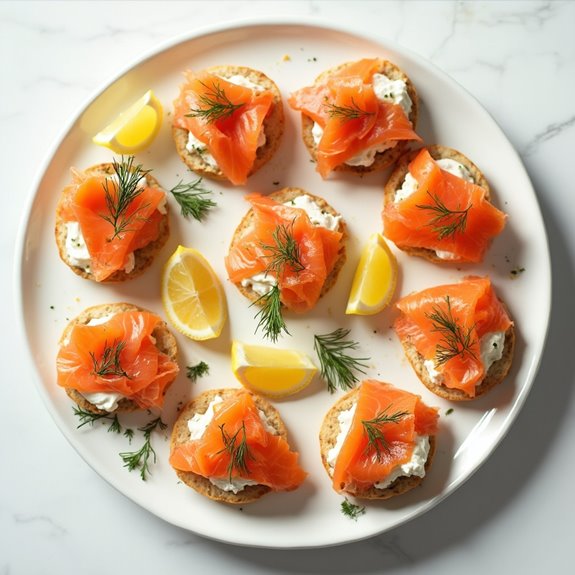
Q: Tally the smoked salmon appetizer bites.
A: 9